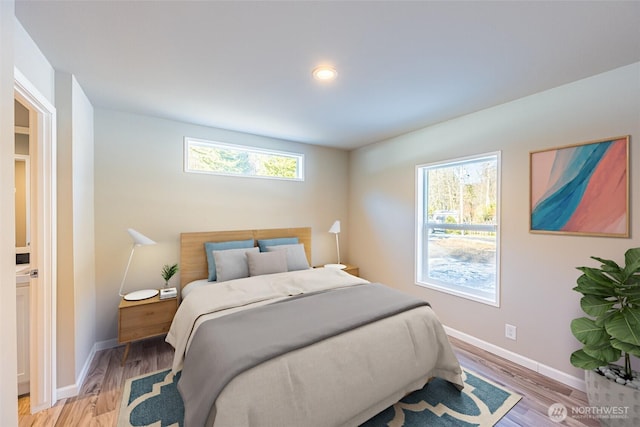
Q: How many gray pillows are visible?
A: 3